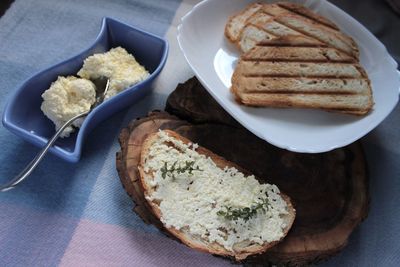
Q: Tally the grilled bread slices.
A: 3